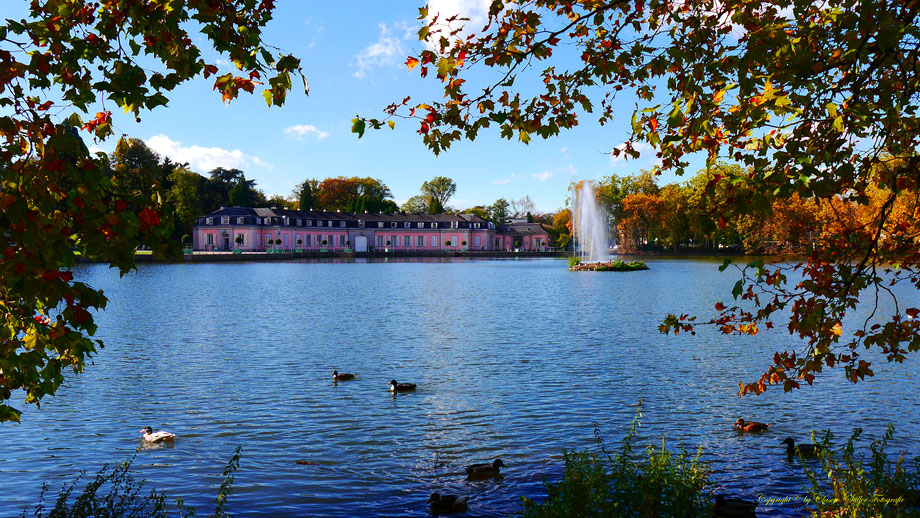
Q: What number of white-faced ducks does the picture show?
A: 1